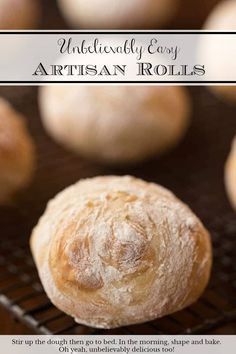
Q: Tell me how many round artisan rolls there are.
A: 7